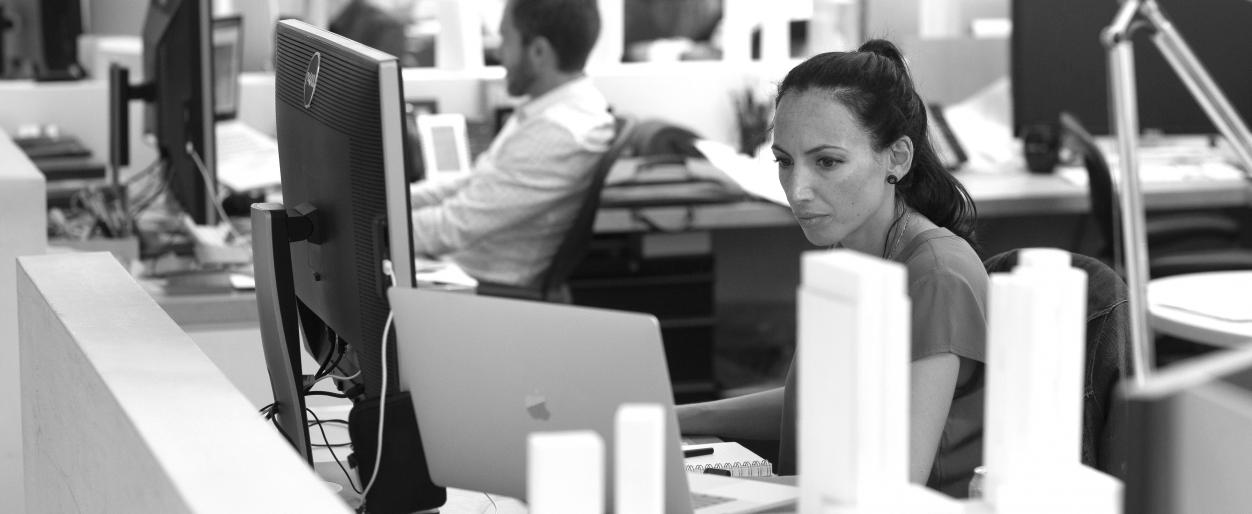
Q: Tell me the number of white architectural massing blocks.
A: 4